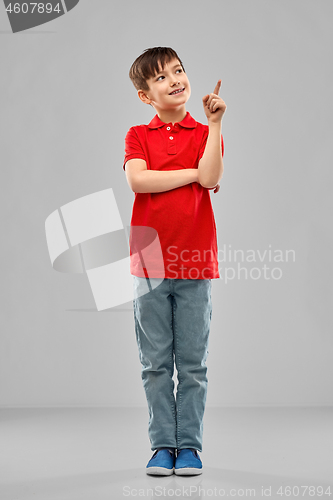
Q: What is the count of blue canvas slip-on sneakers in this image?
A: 2